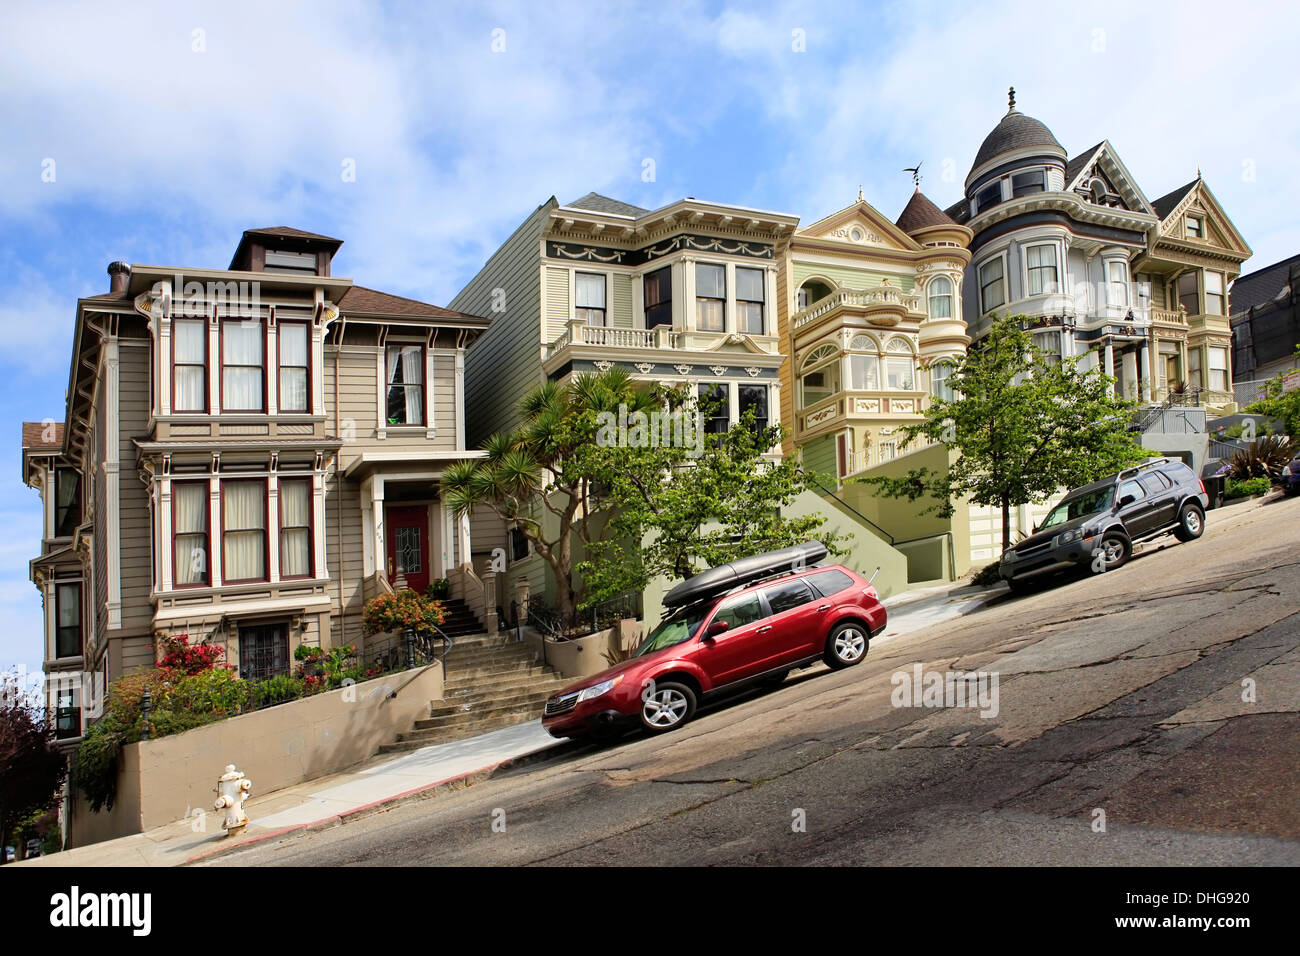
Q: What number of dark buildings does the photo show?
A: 1